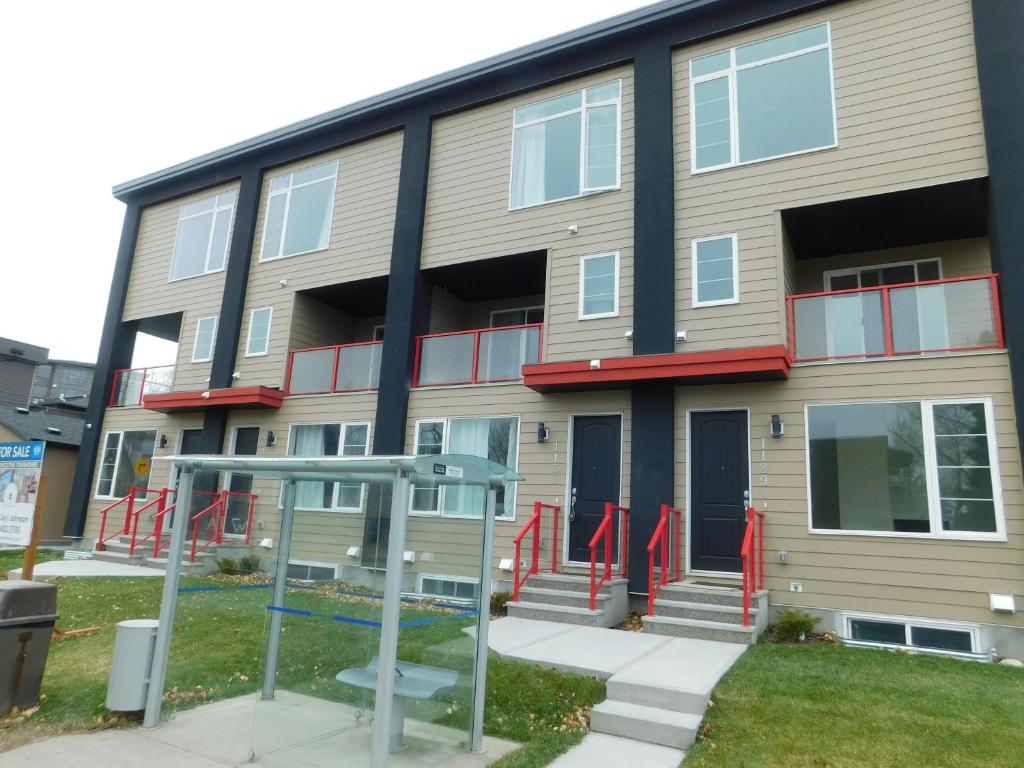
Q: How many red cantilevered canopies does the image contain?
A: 2